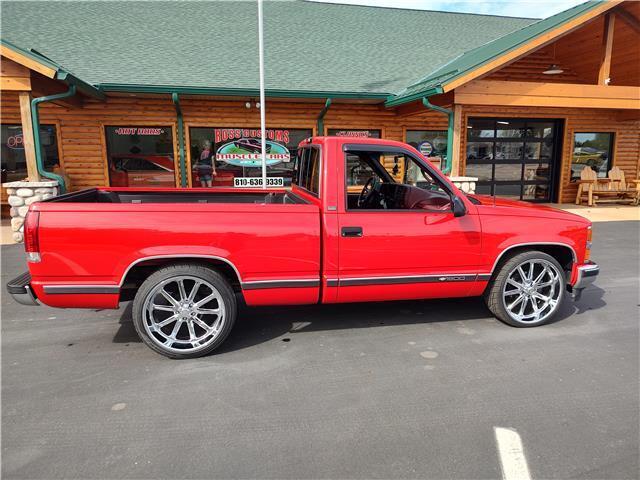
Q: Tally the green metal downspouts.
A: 4